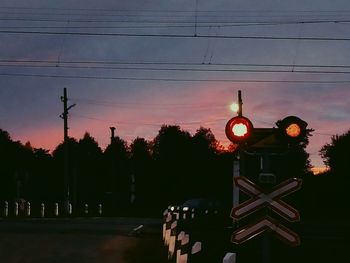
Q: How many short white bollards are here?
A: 8